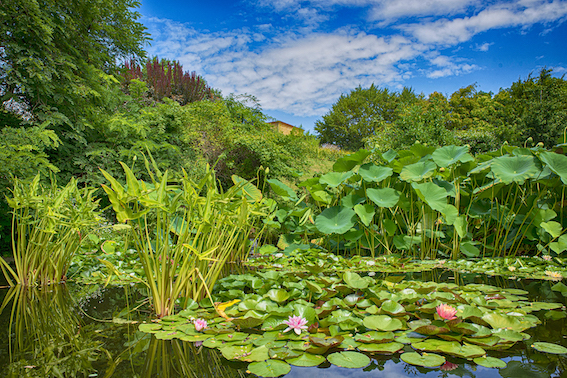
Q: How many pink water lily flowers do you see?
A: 3